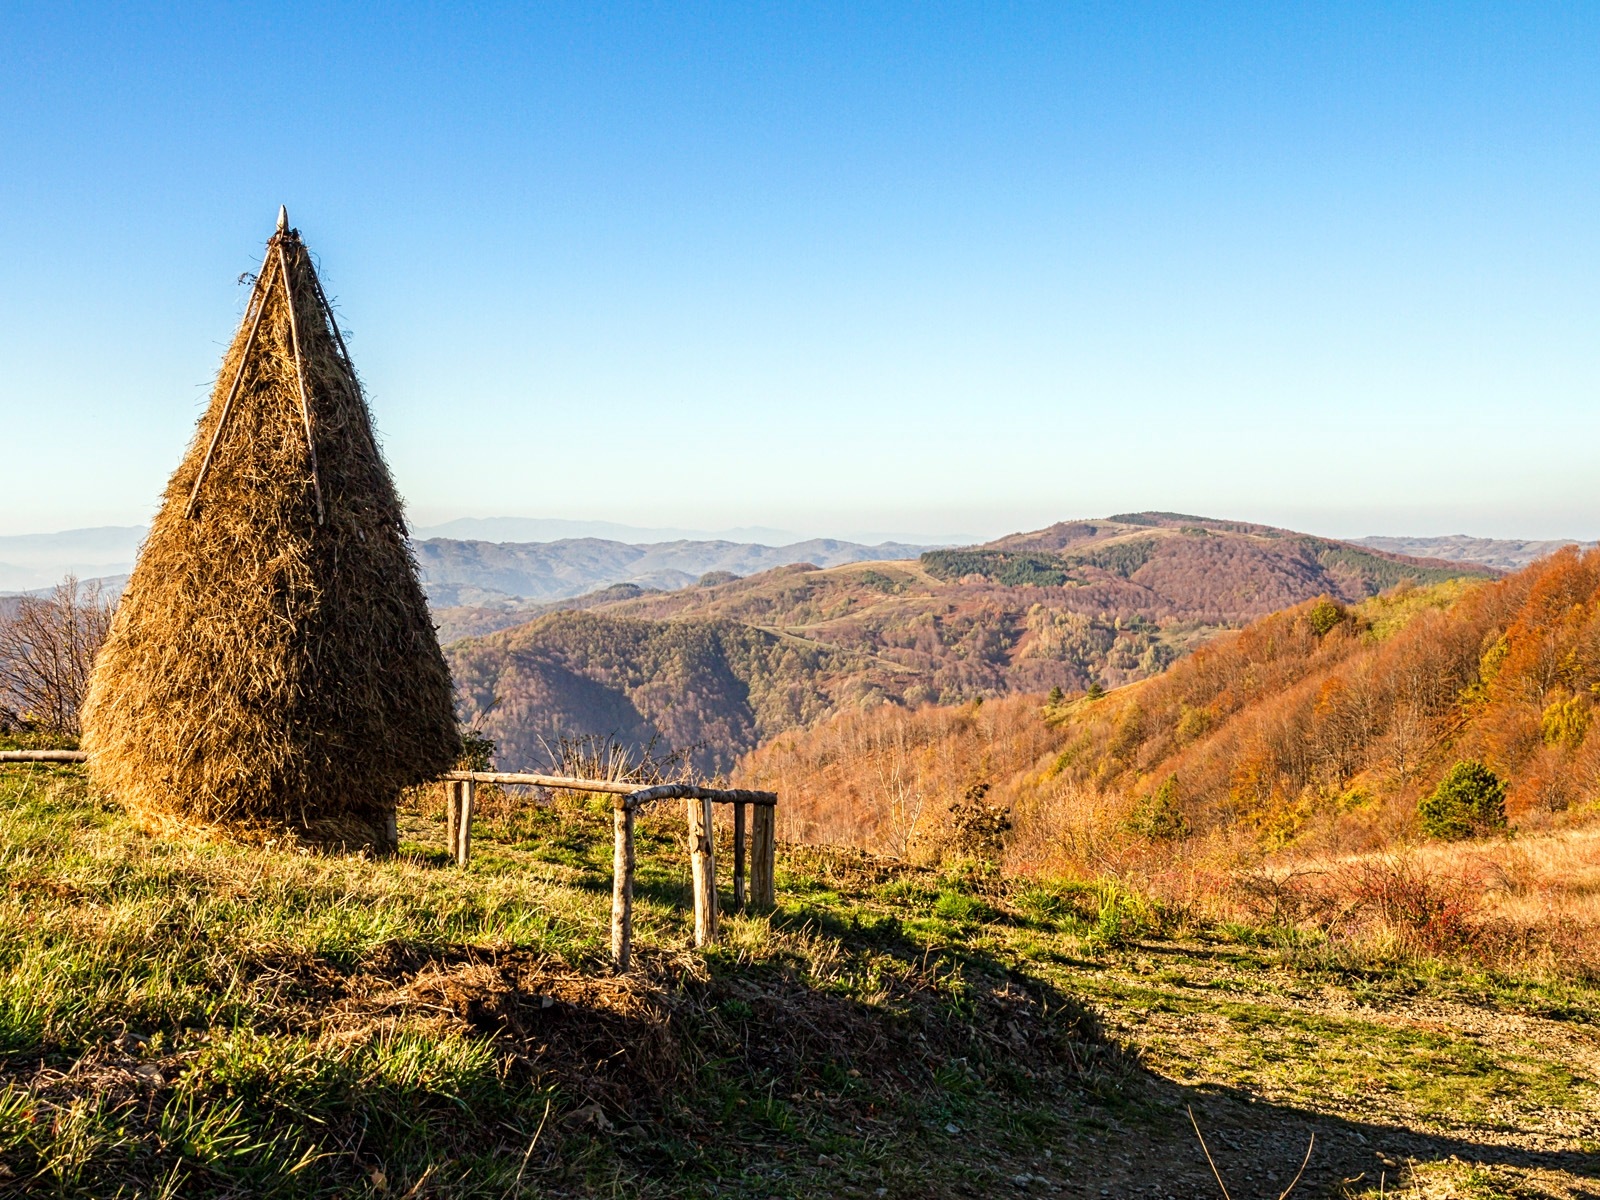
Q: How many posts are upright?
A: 6